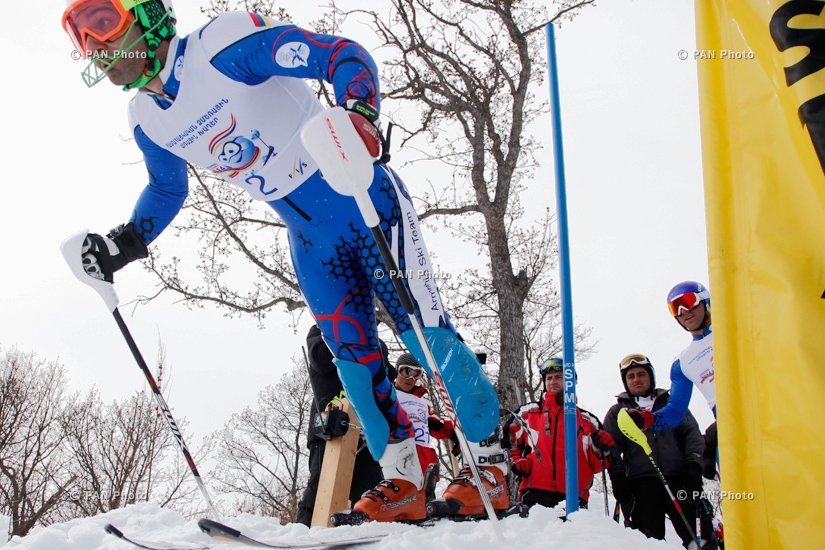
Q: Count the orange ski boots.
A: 2